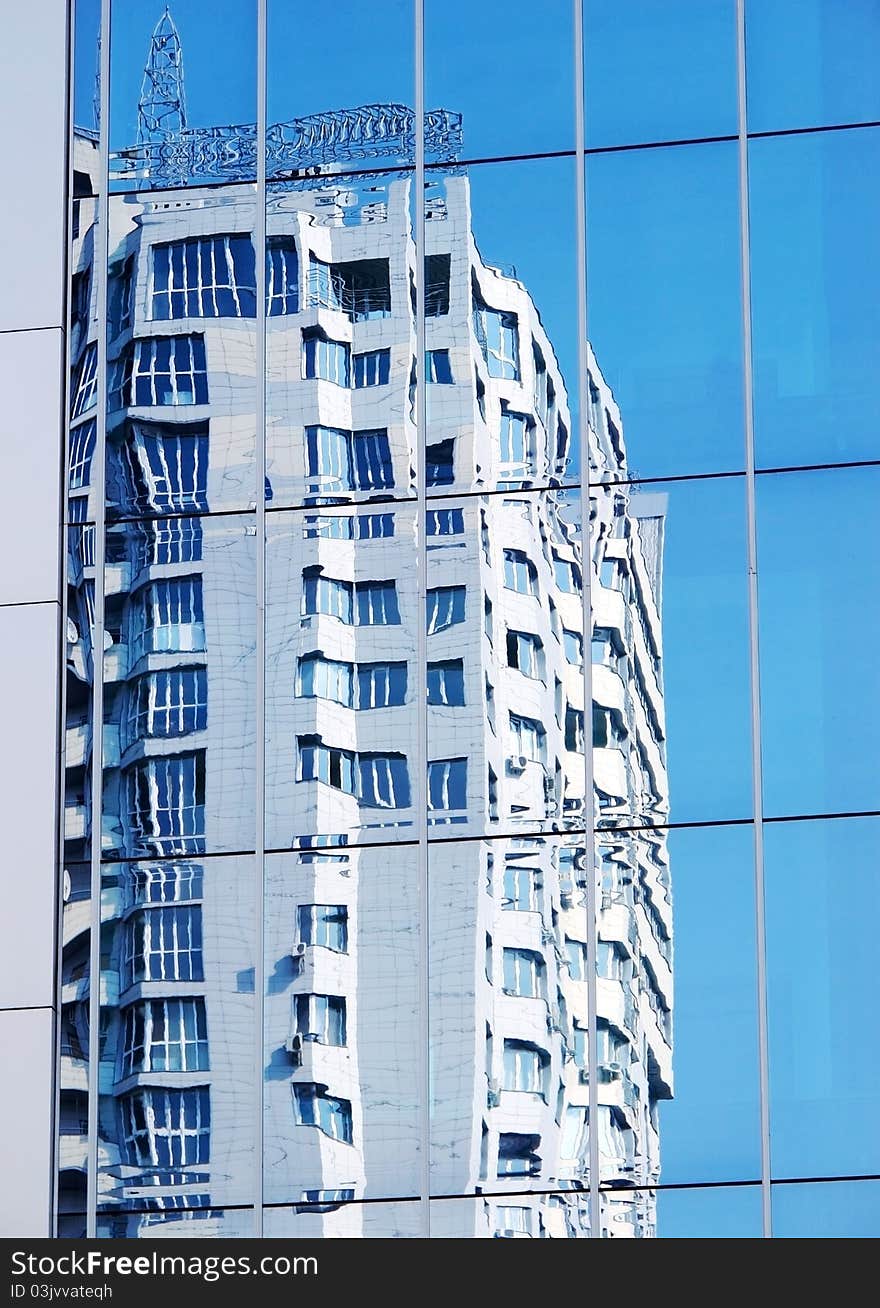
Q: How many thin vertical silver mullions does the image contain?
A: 5